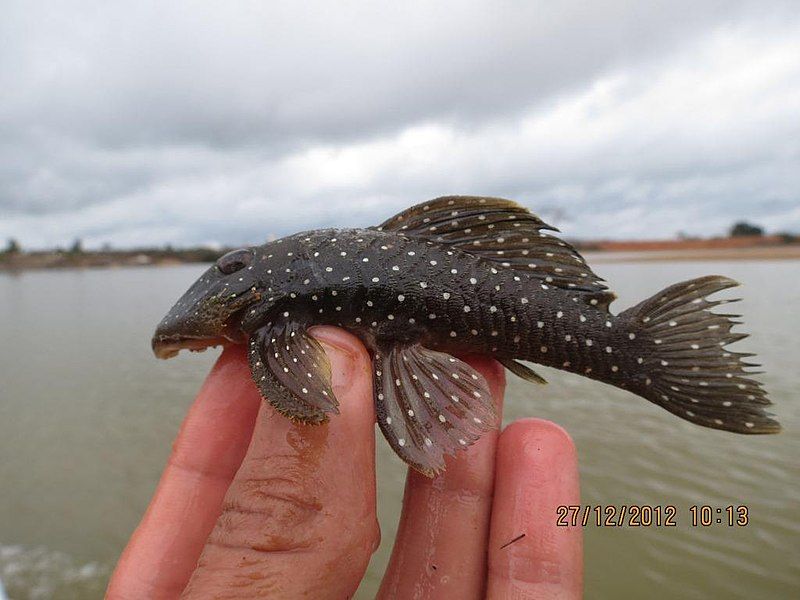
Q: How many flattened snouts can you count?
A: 1